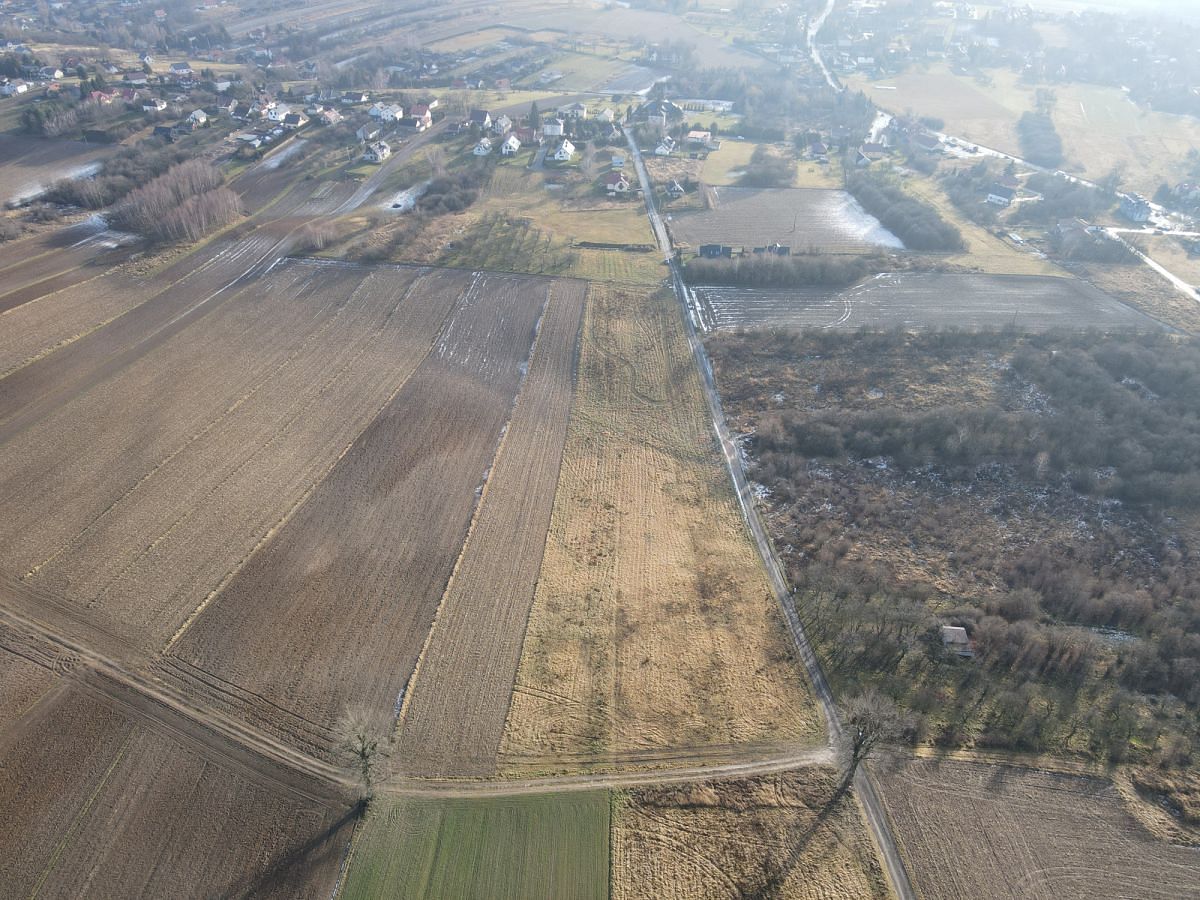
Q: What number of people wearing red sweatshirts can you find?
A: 0